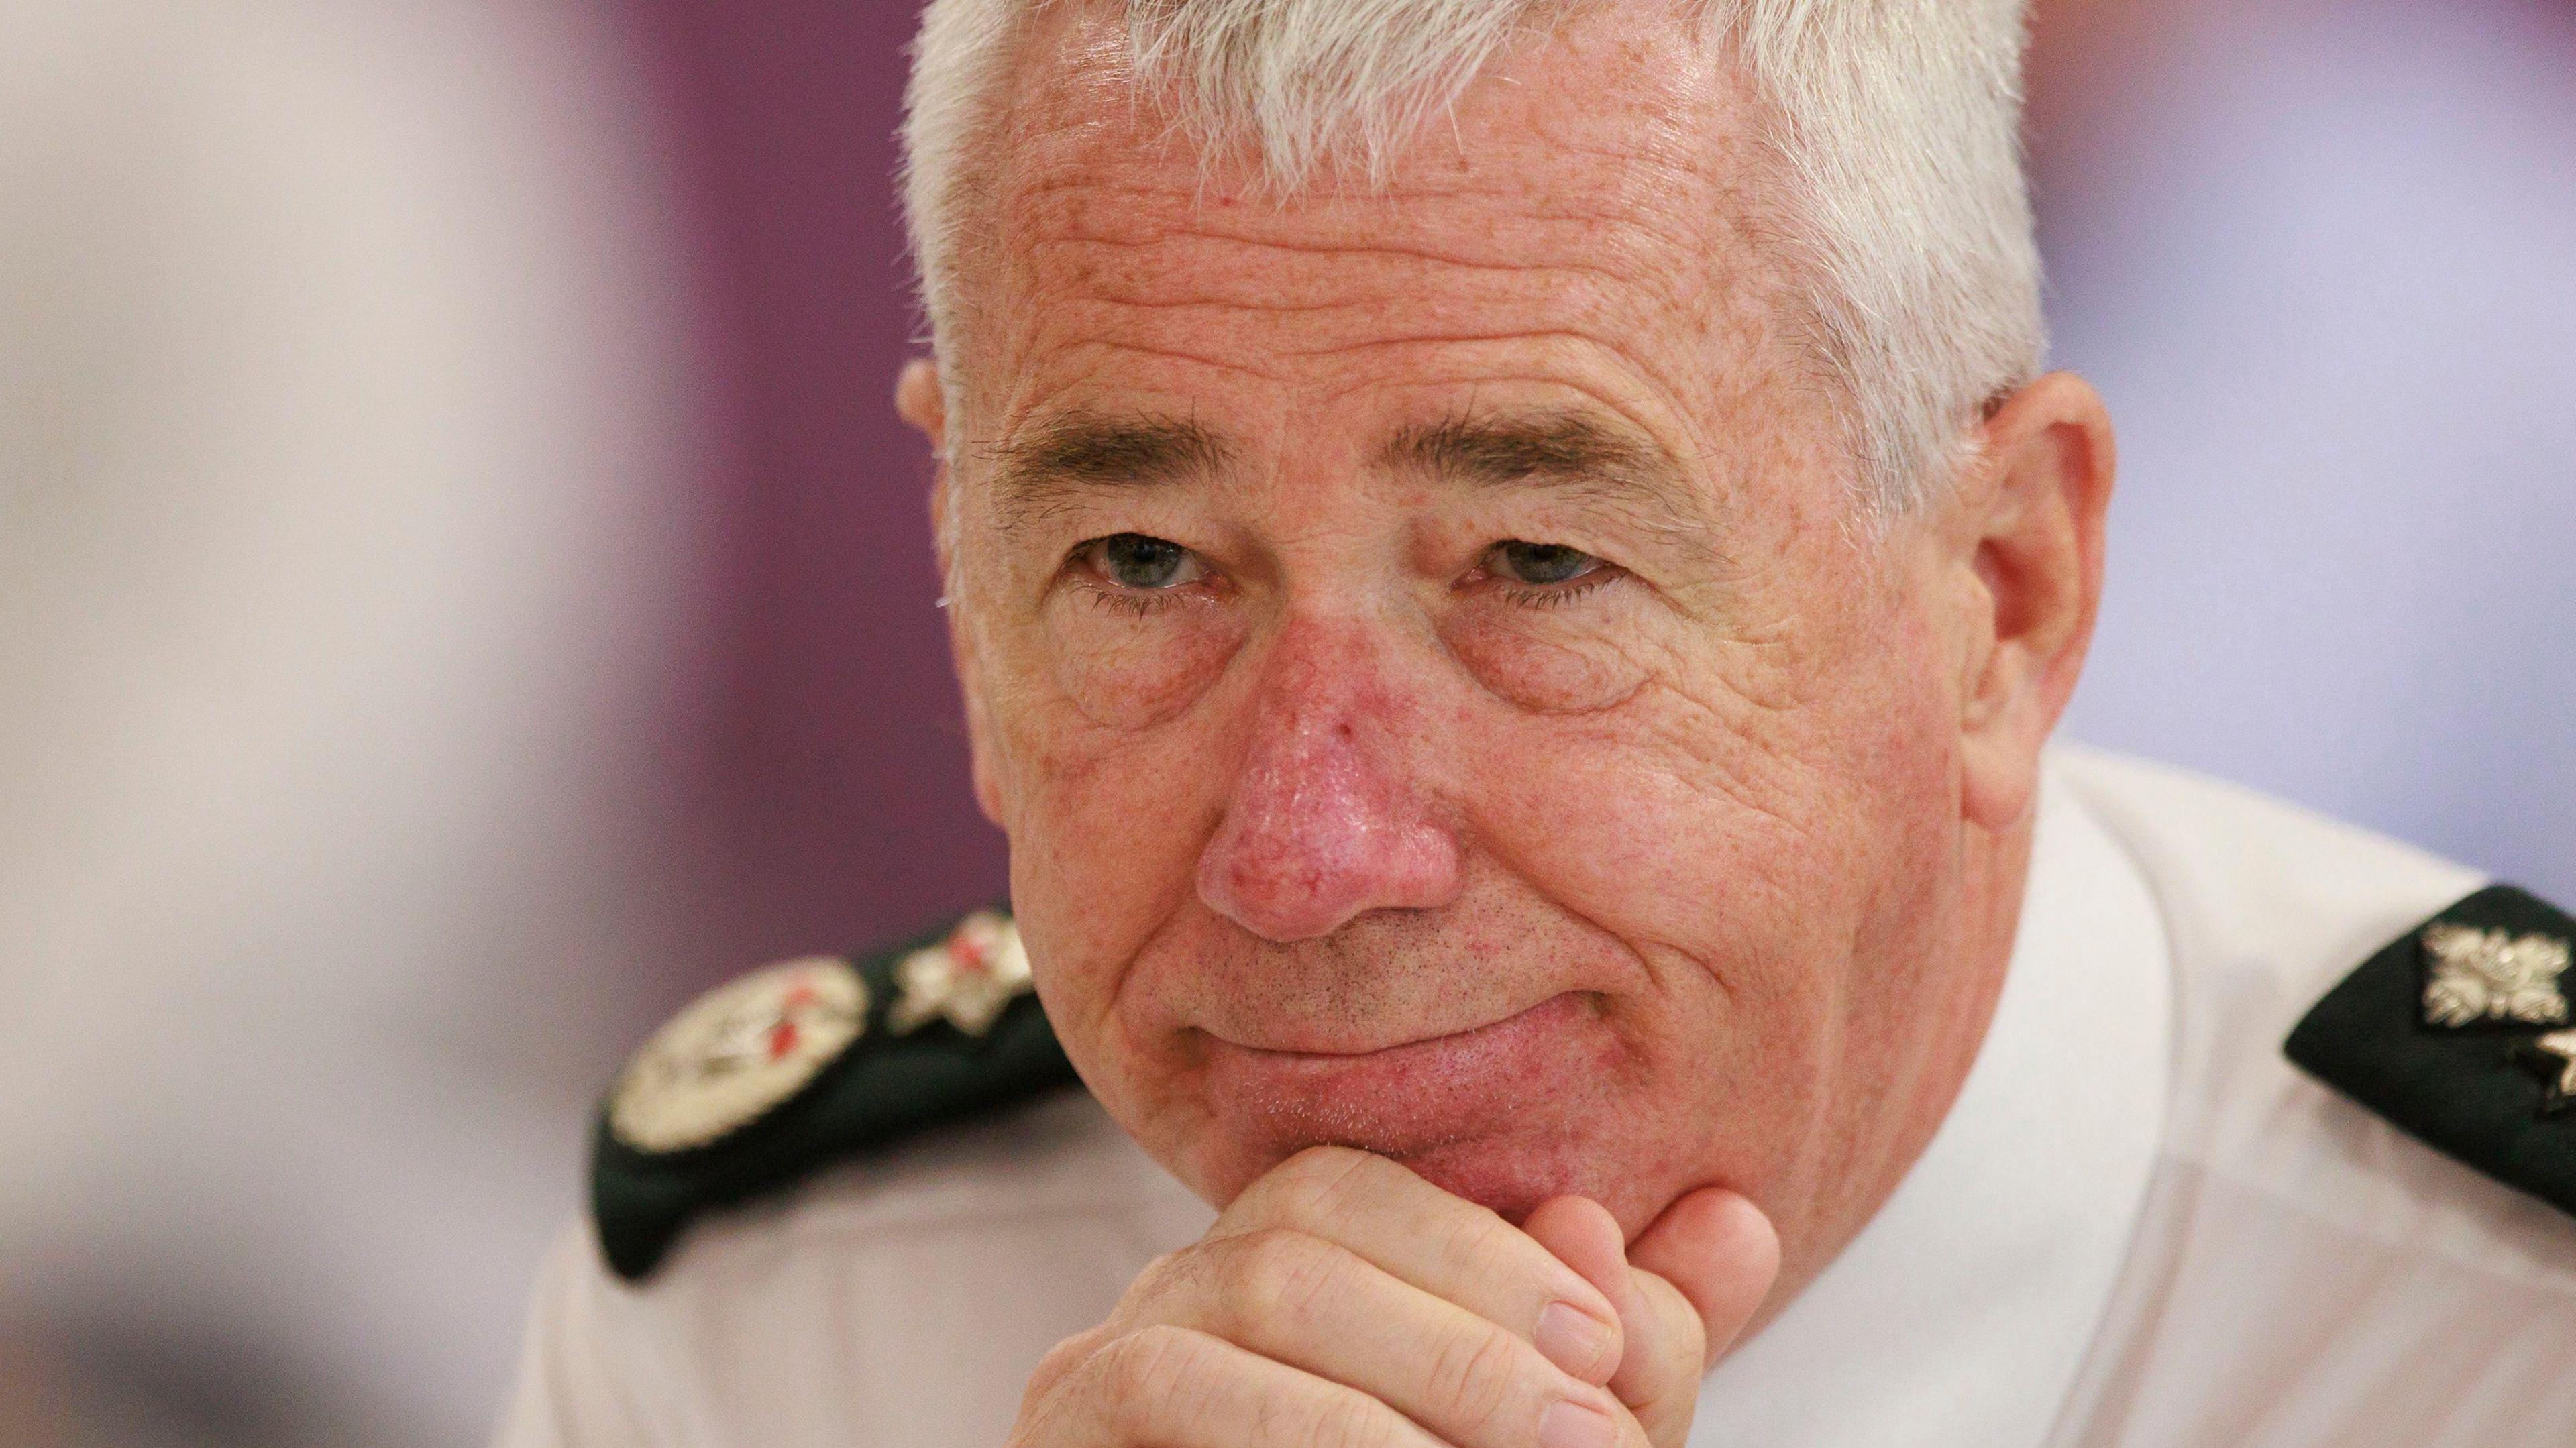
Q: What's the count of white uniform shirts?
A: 1